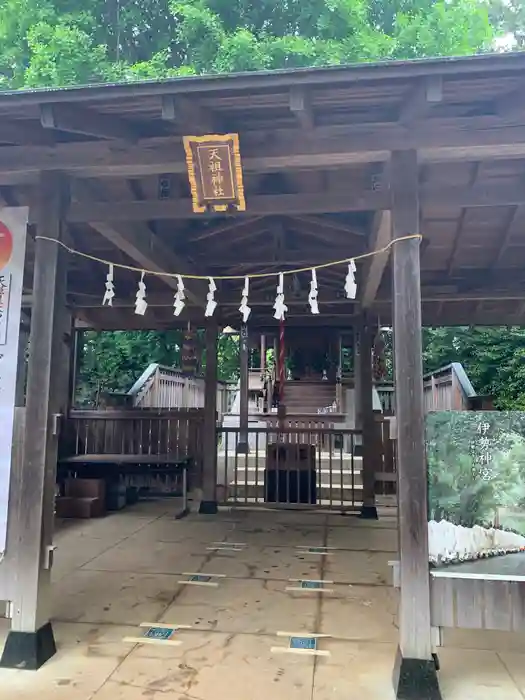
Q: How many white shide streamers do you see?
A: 8